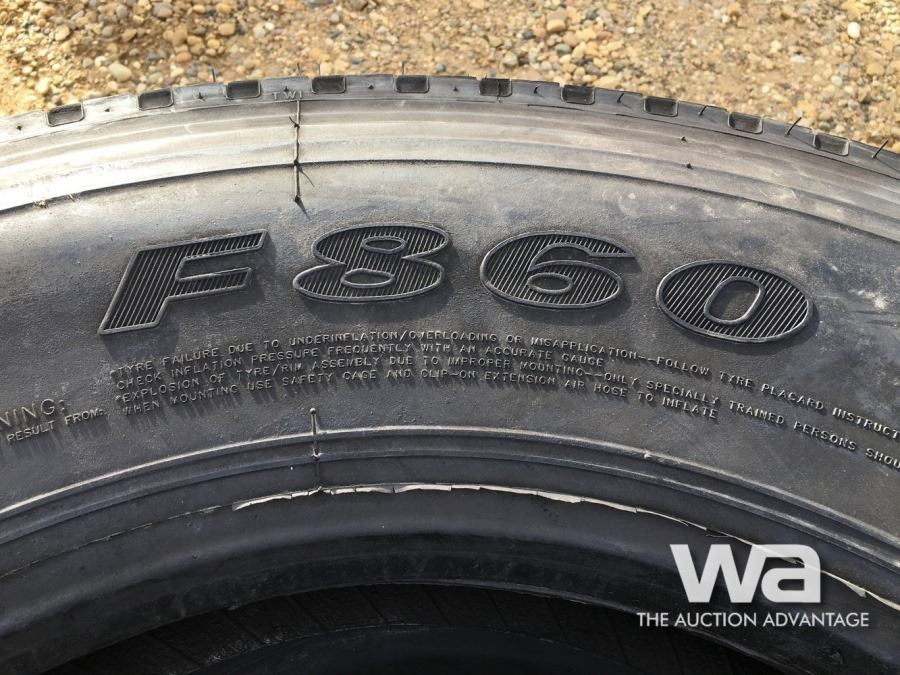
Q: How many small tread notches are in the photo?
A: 10